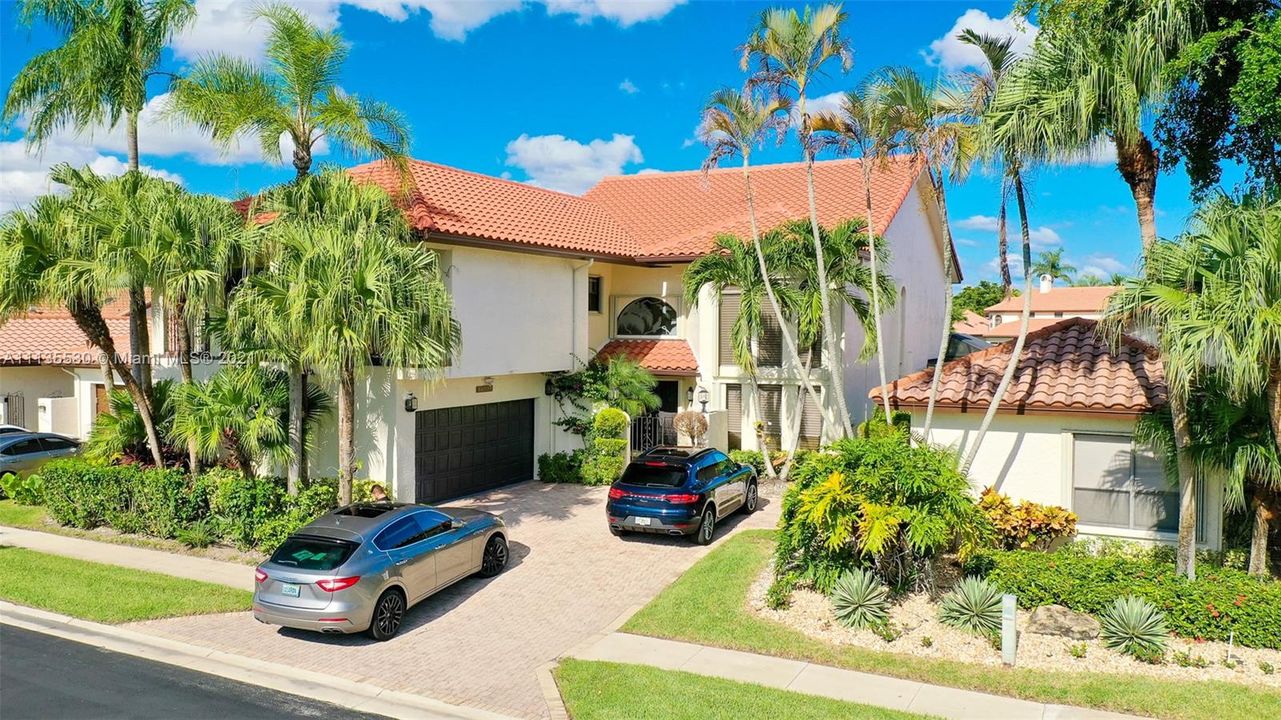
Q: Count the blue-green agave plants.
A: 3